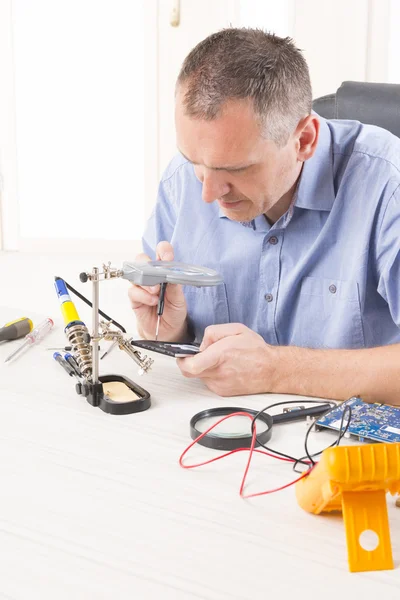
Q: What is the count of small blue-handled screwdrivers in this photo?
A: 2